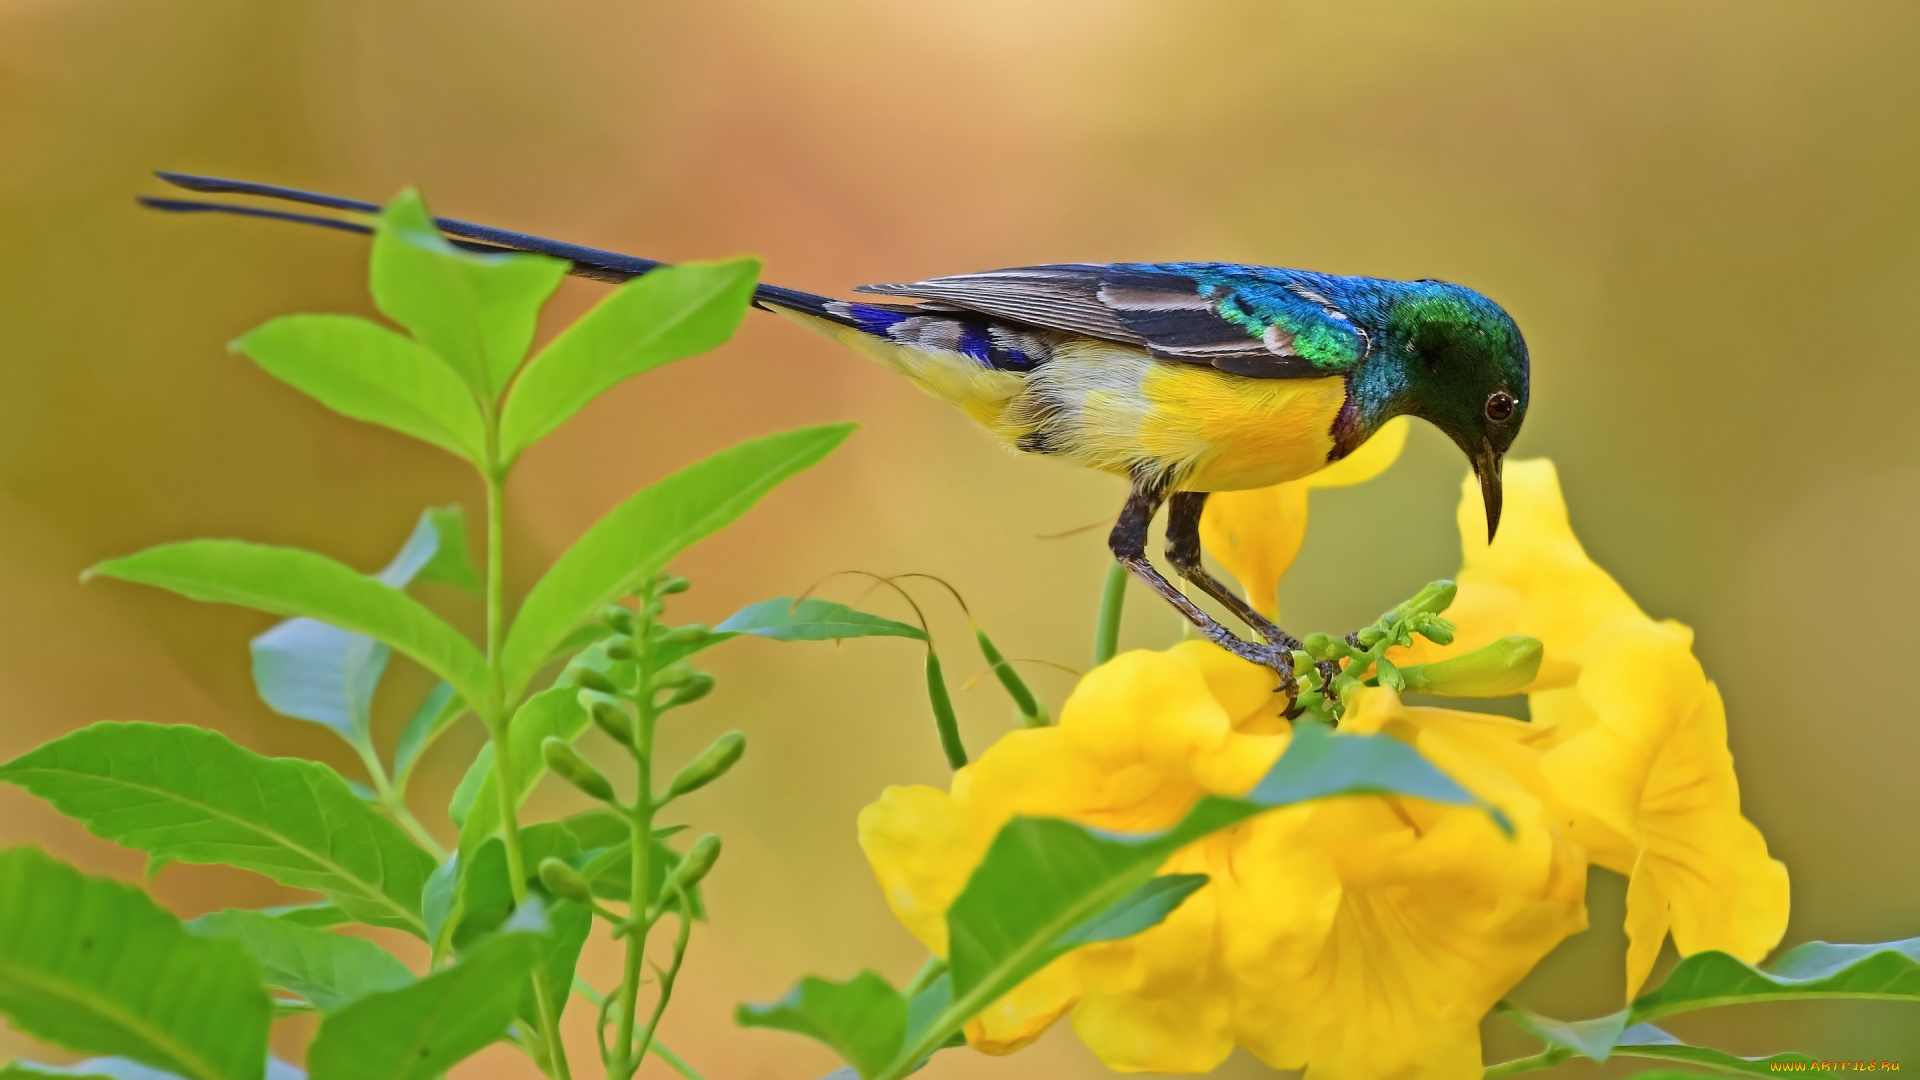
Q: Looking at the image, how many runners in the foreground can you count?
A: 0